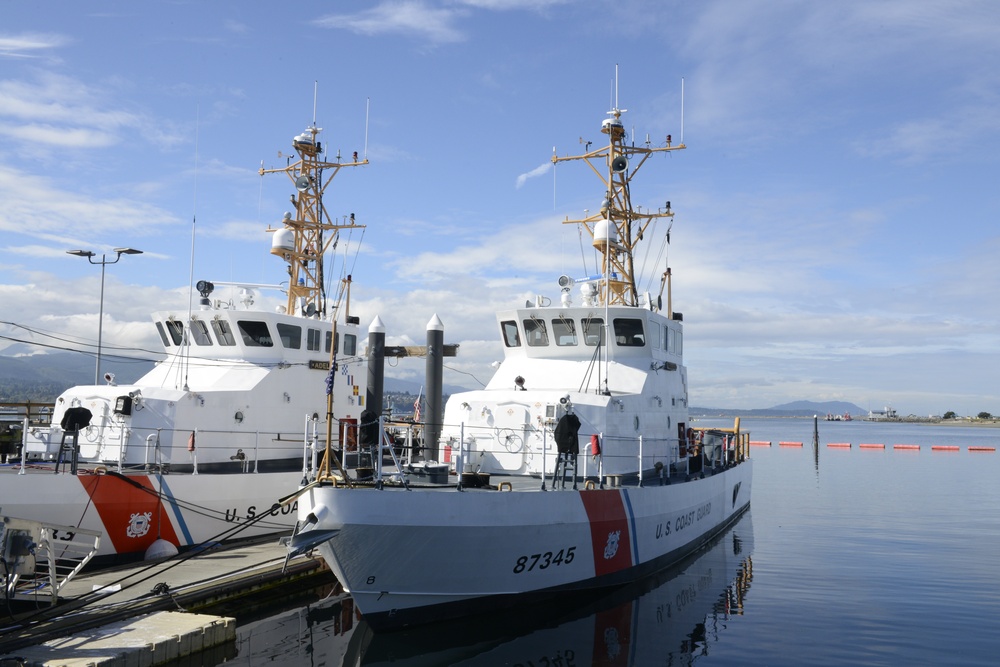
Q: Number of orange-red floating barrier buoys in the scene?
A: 7